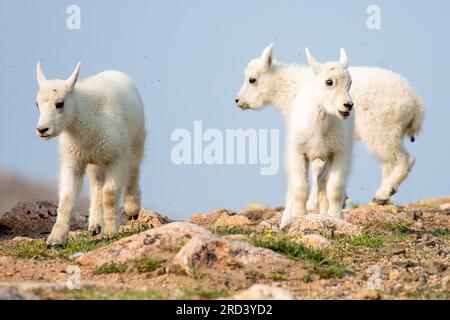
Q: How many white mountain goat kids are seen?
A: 3